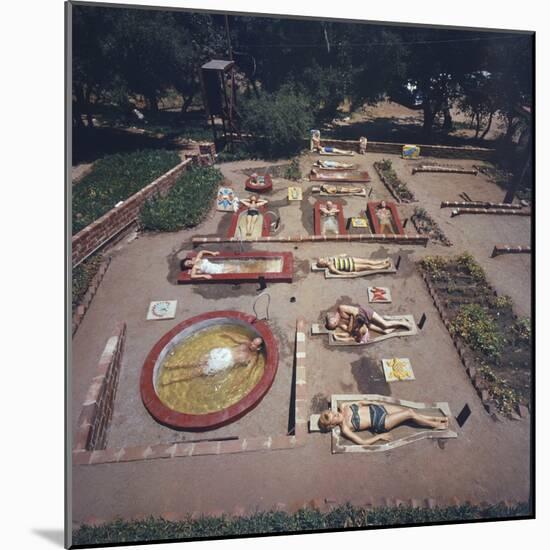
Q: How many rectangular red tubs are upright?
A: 3